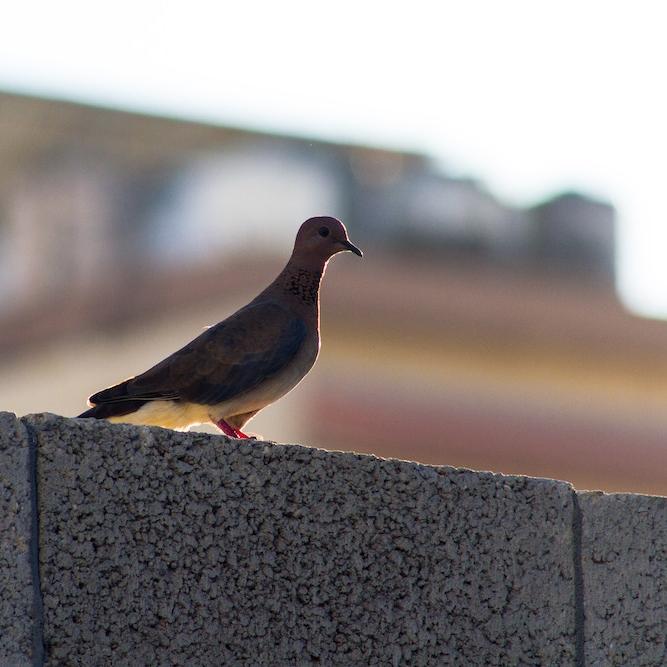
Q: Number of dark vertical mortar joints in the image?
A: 2